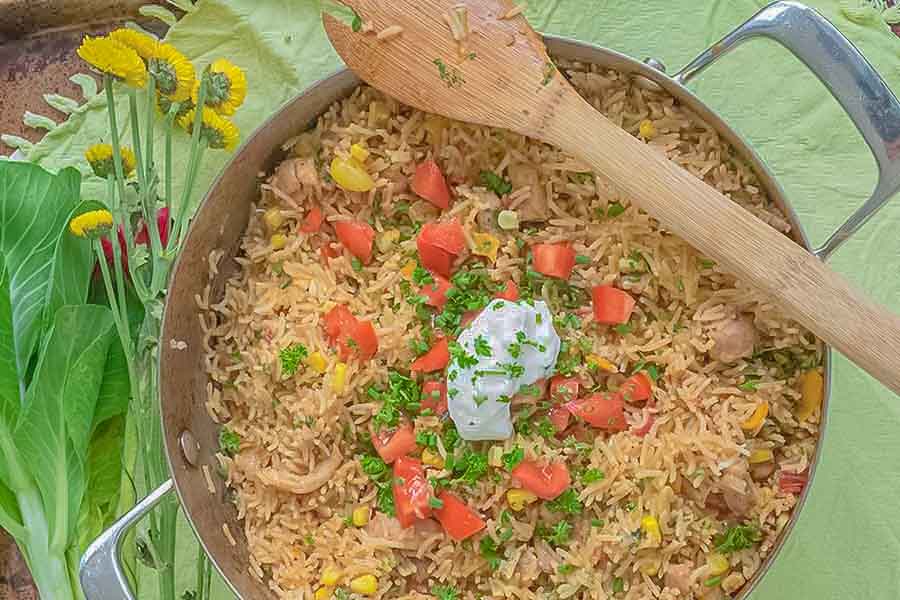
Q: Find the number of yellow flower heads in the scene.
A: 8